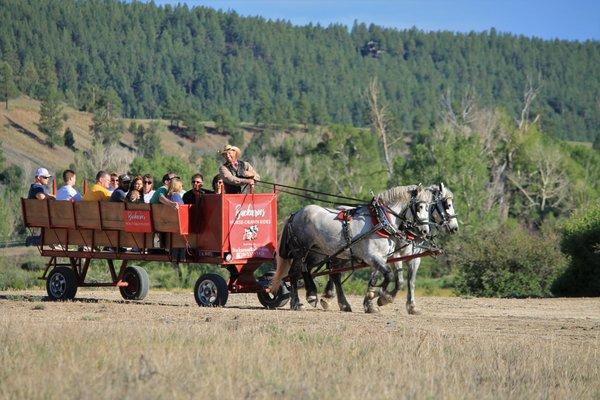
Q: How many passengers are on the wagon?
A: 11